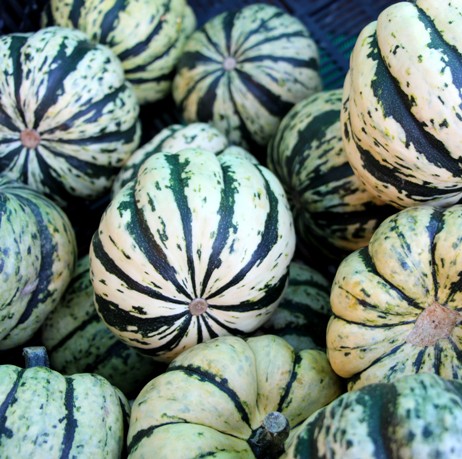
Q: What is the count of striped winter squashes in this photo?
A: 14